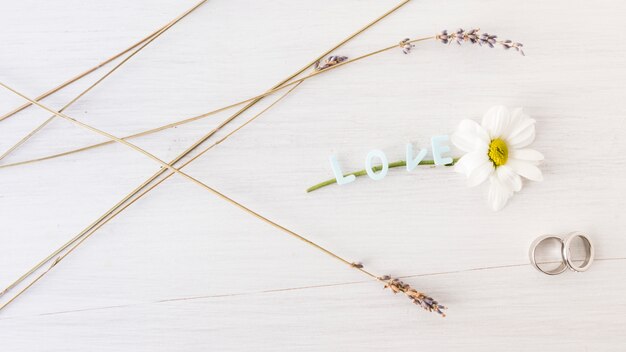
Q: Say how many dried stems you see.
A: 6